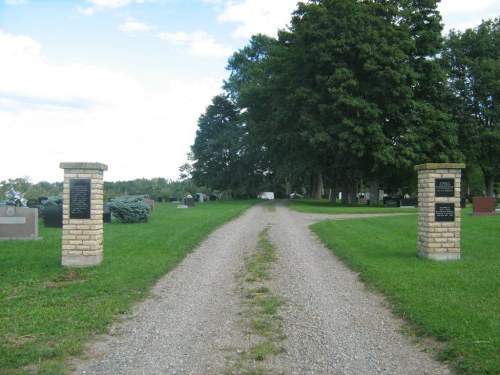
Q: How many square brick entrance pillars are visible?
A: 2